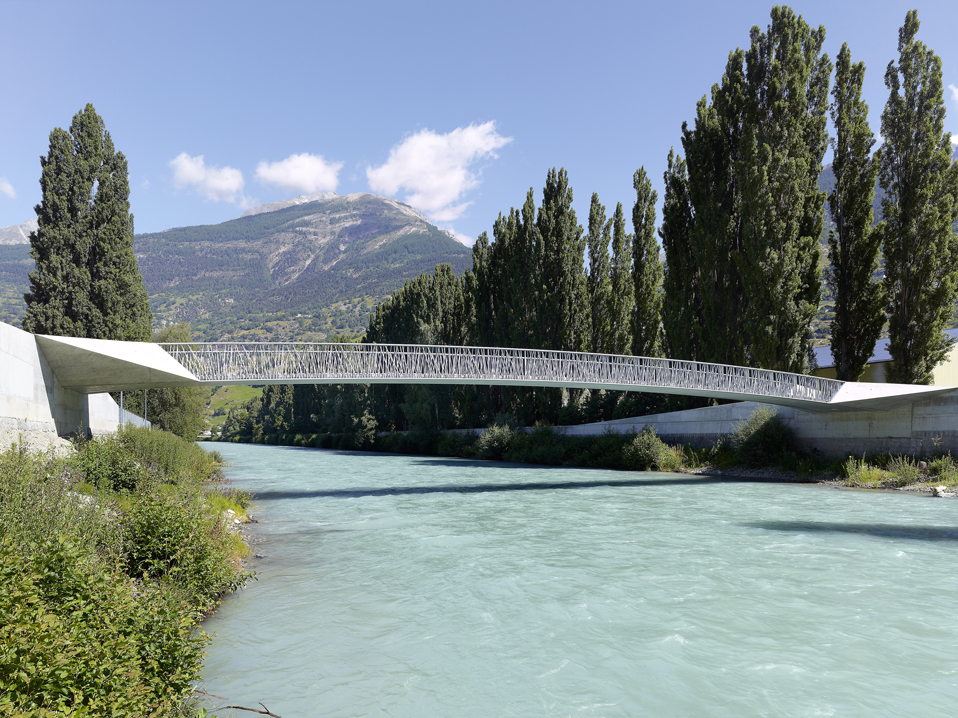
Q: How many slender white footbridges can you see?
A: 1